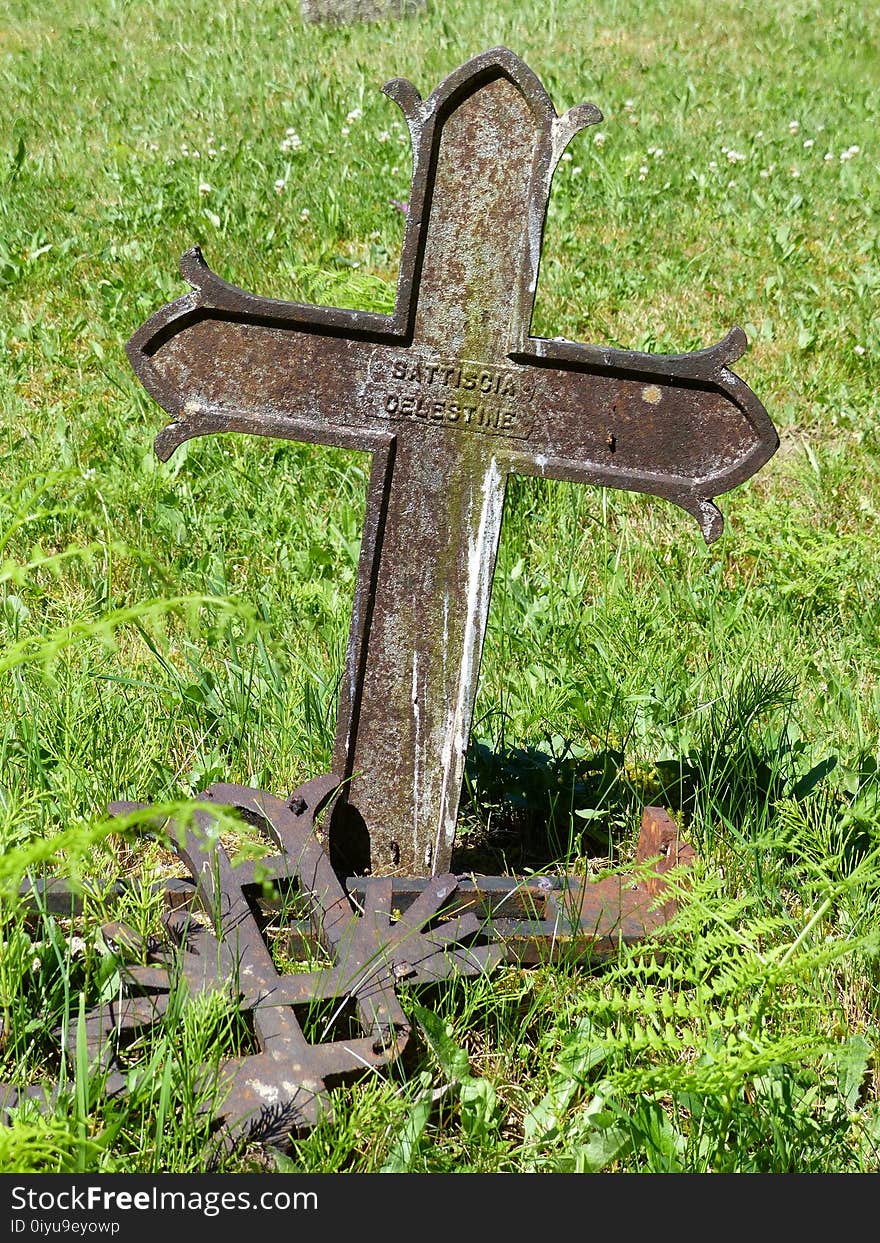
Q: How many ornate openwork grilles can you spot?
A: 1